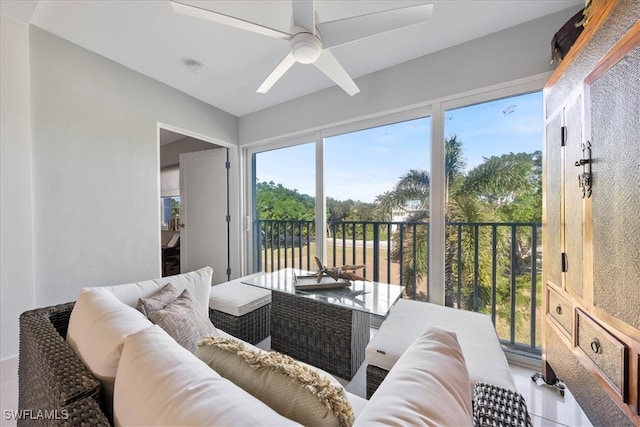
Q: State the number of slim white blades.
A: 5